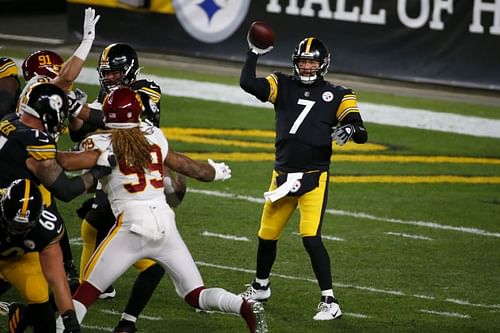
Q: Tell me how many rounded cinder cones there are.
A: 0